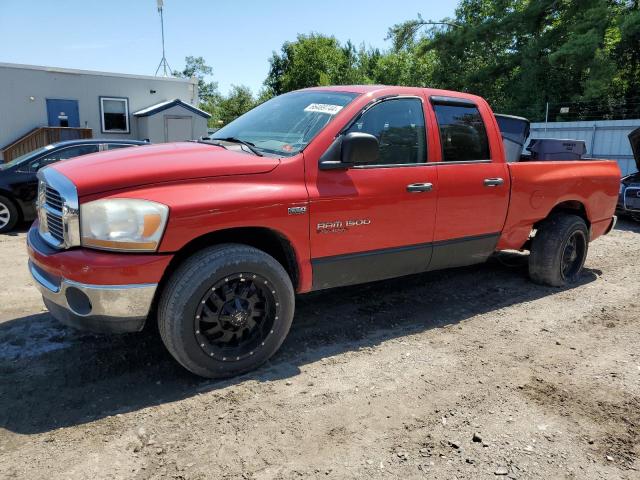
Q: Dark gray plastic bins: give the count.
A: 2